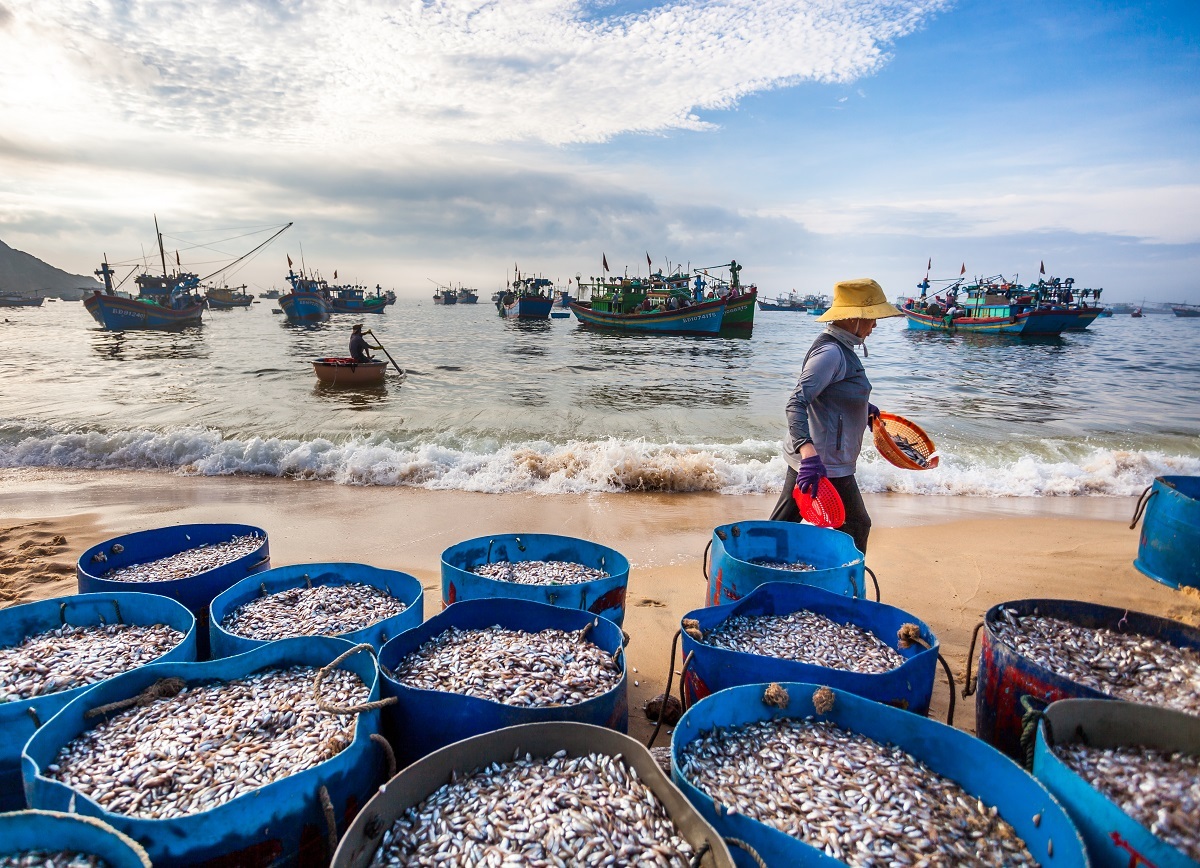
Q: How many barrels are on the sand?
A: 14